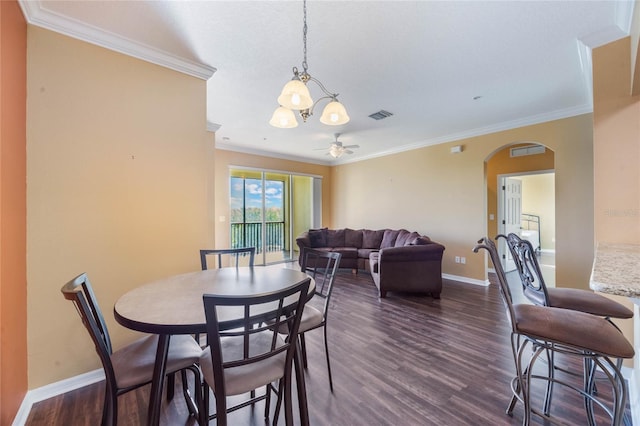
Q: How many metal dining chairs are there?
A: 4